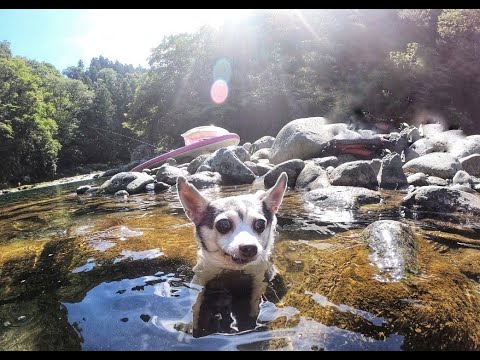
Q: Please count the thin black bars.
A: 2